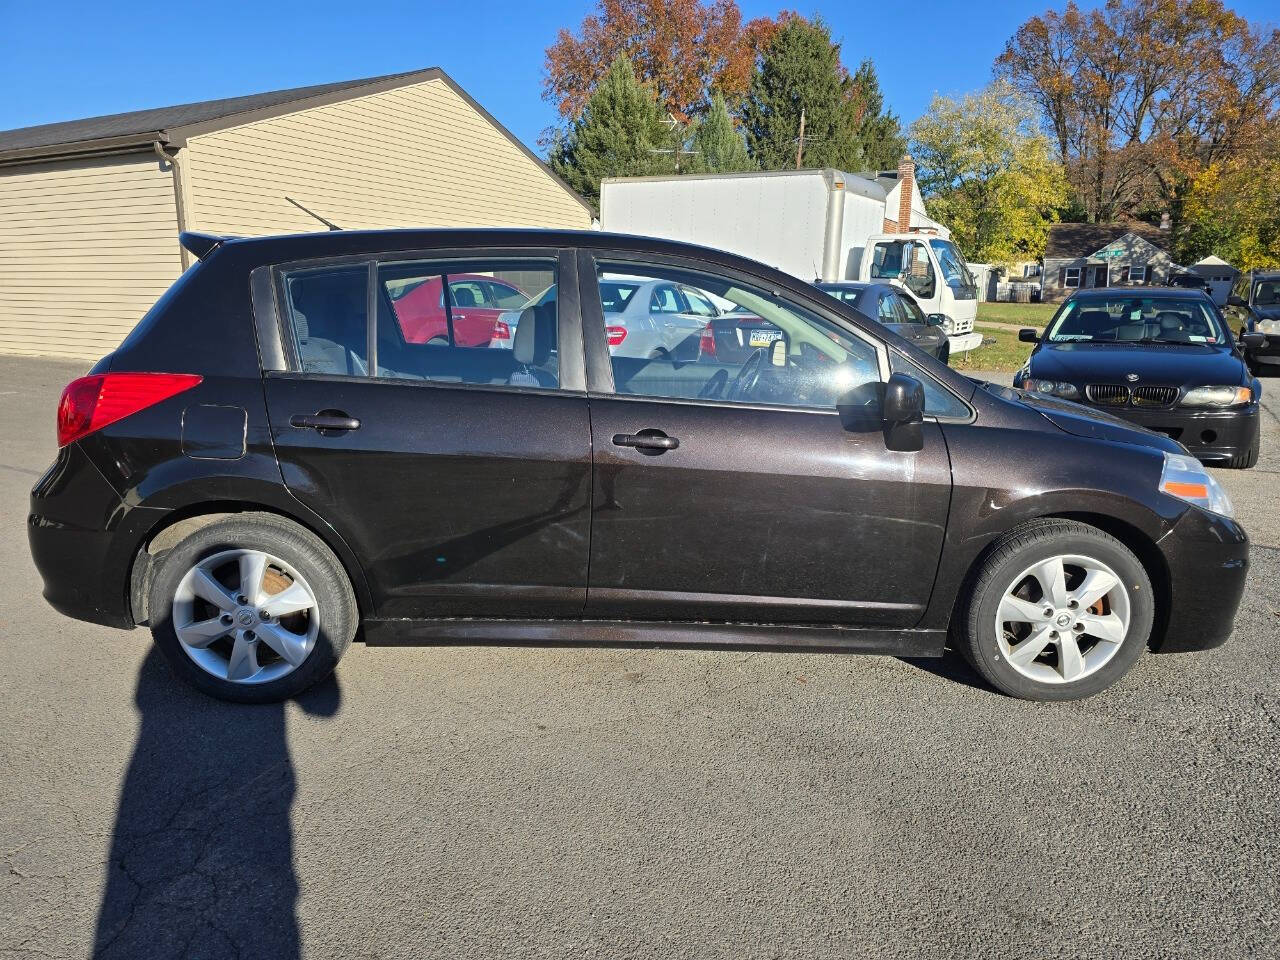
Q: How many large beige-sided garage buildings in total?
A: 1